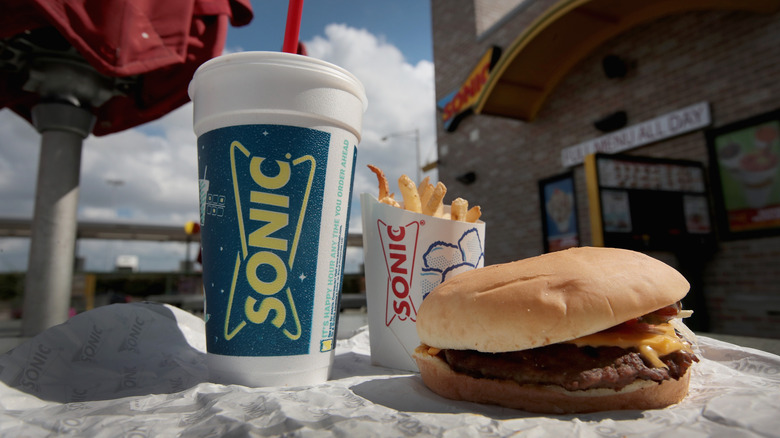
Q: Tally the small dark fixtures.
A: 3